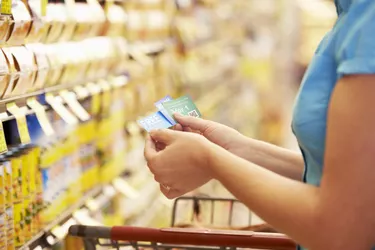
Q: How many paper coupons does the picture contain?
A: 3